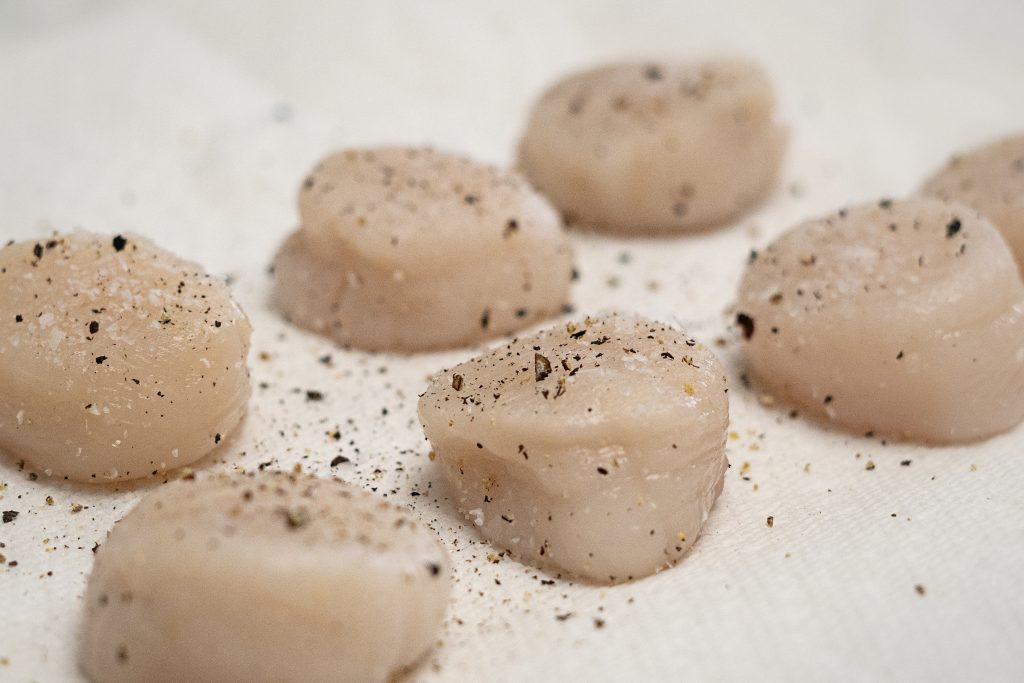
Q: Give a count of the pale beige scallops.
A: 7